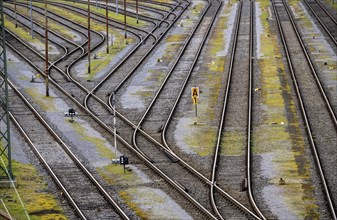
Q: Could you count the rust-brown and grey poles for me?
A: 6